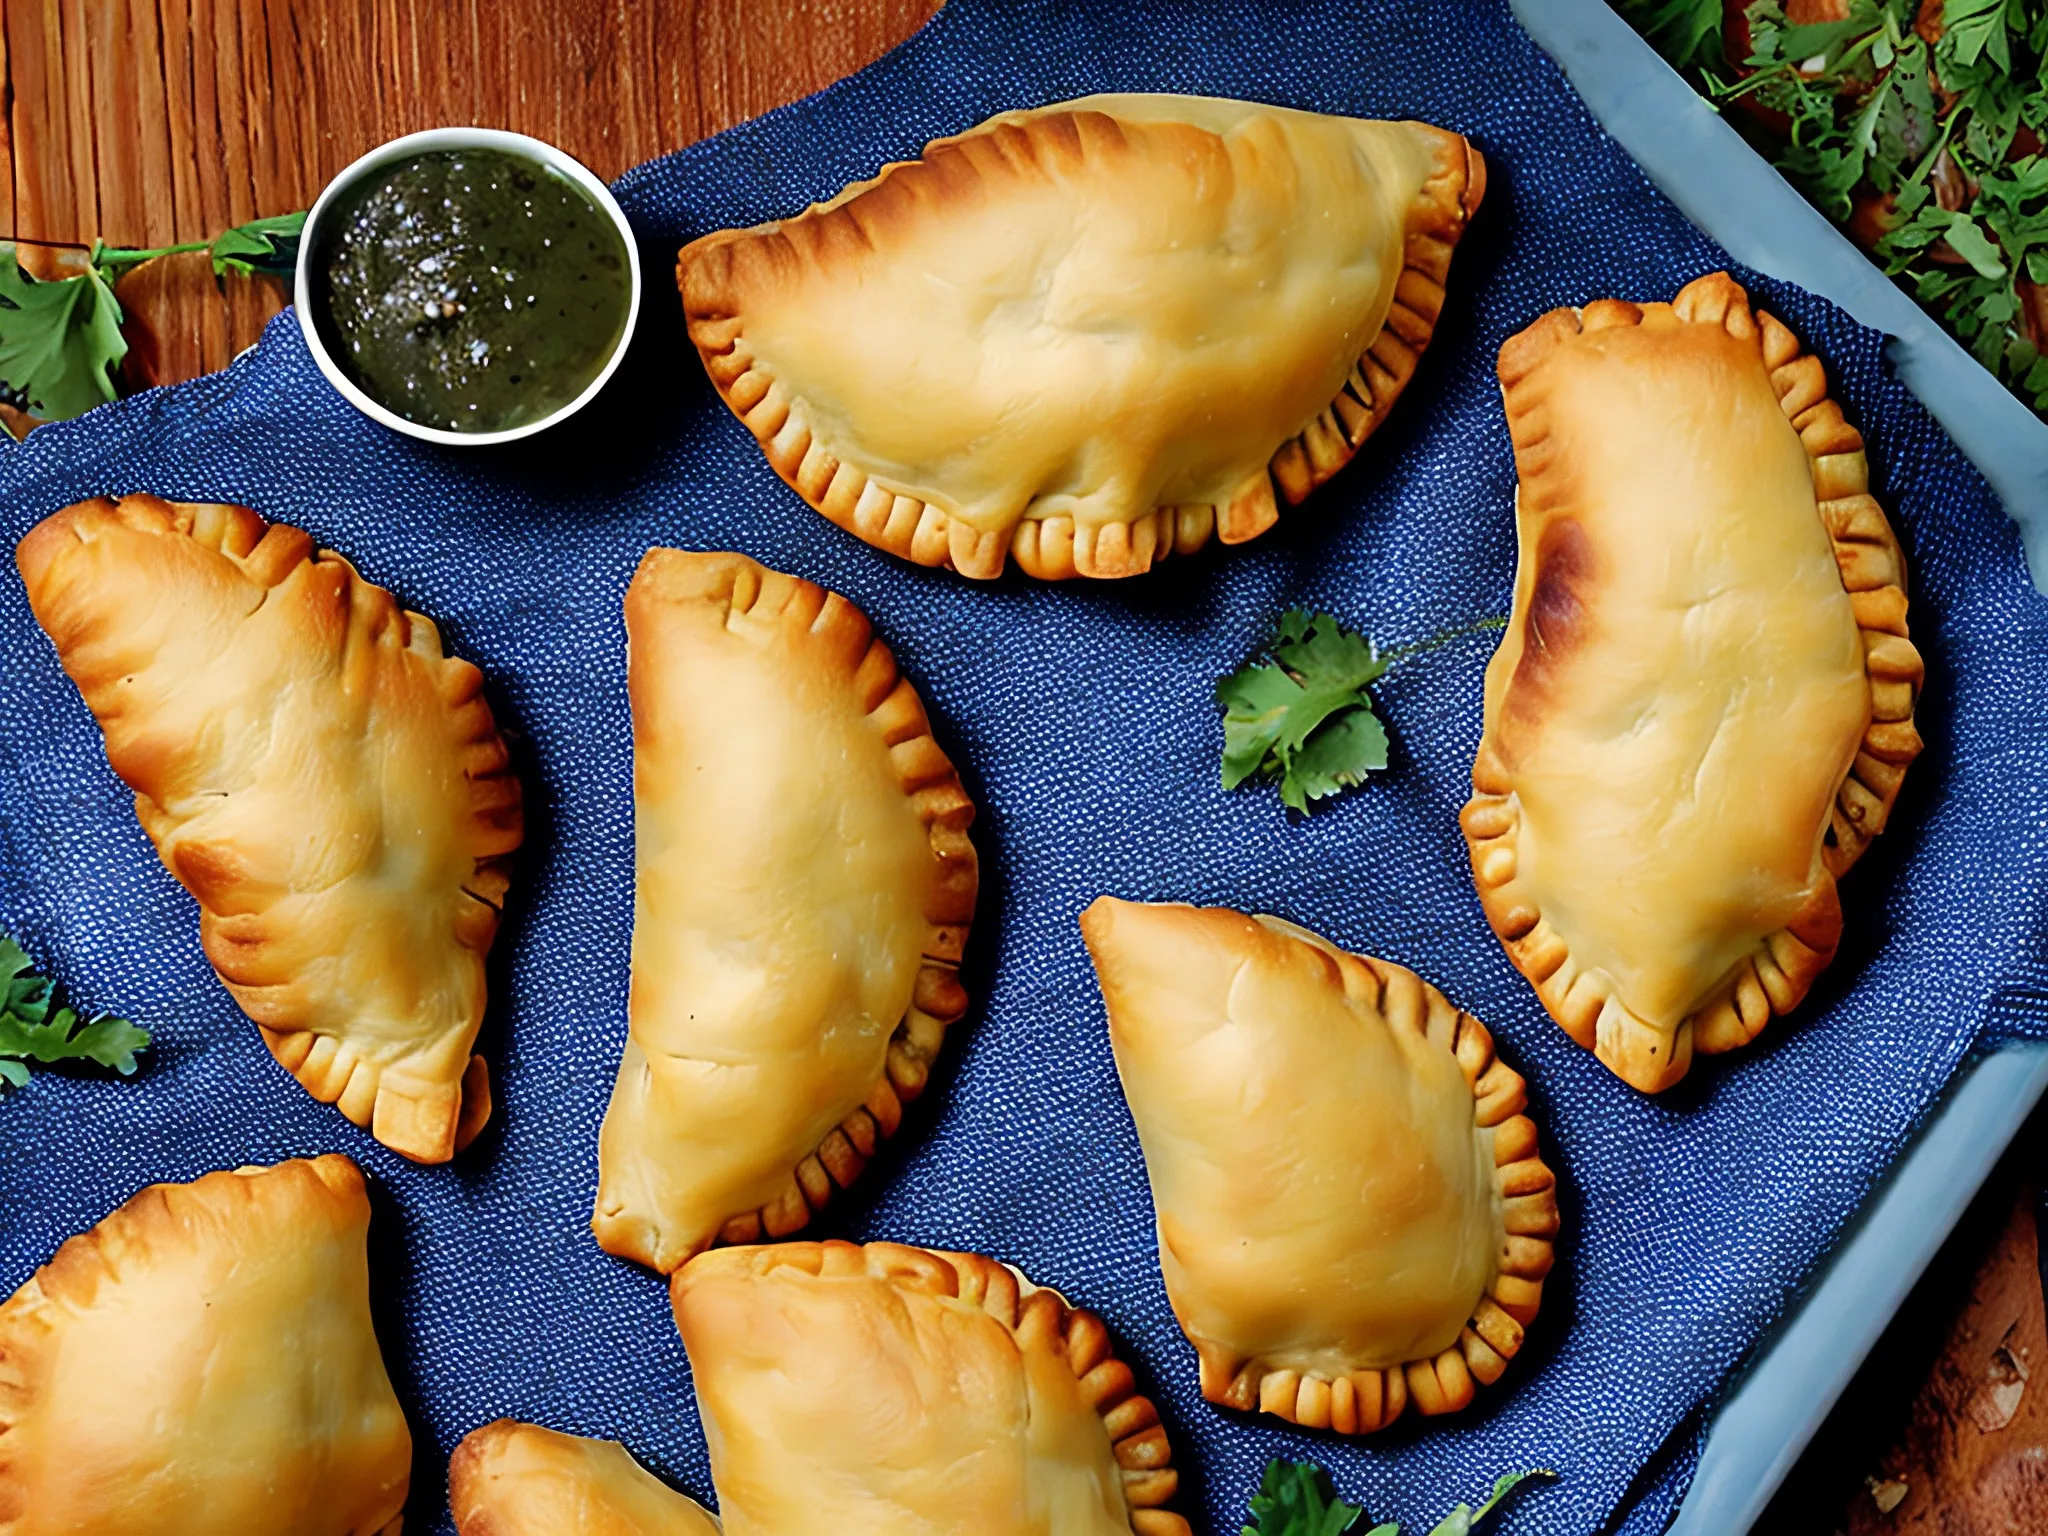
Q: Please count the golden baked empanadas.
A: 8